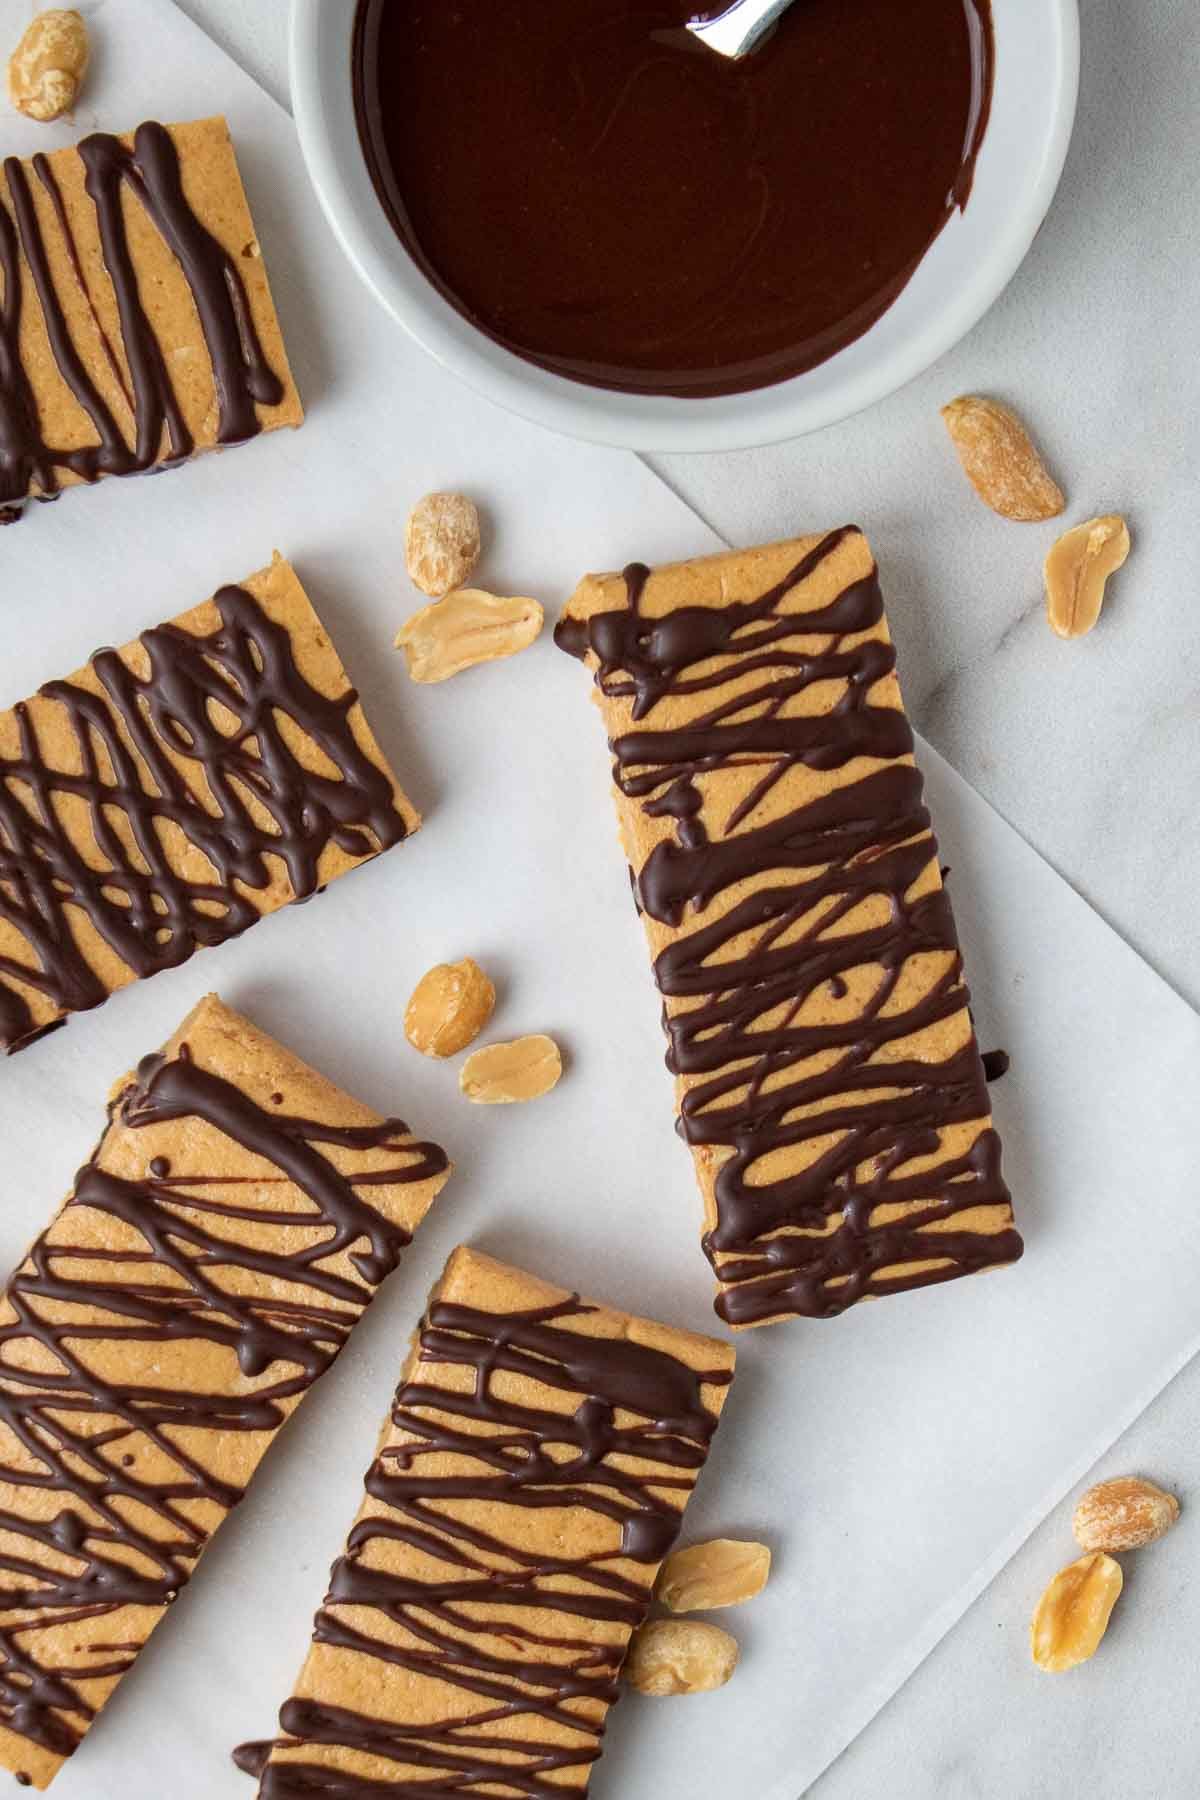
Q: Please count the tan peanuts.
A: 11